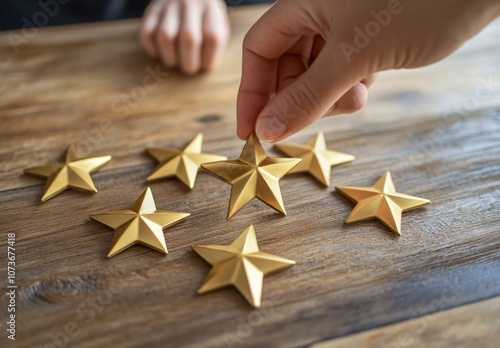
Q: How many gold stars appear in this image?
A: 7